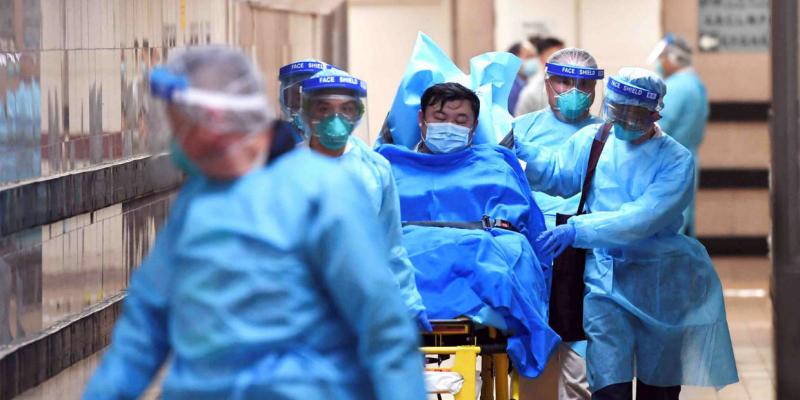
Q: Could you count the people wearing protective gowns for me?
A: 6